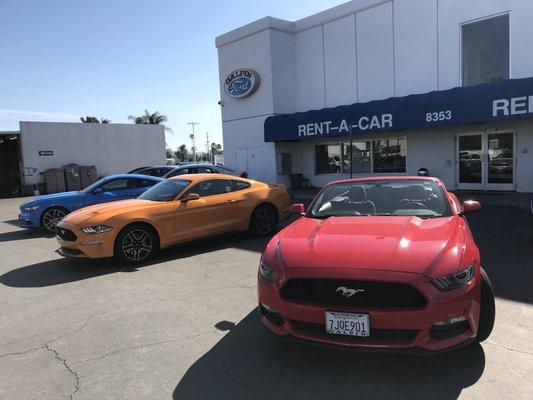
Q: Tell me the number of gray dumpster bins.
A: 3